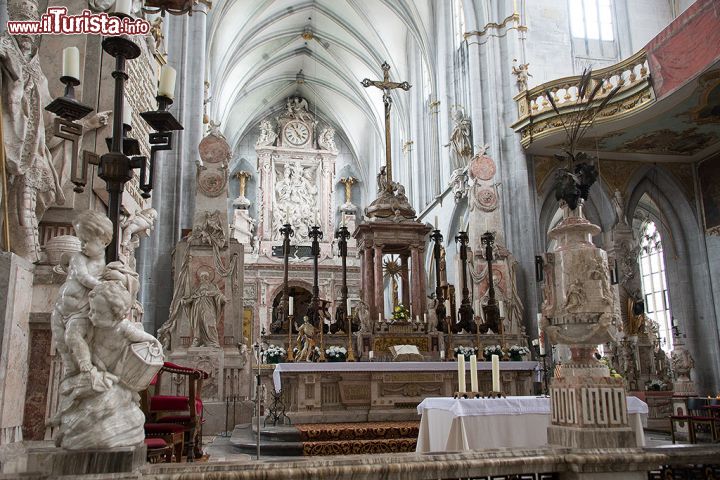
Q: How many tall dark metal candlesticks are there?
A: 6